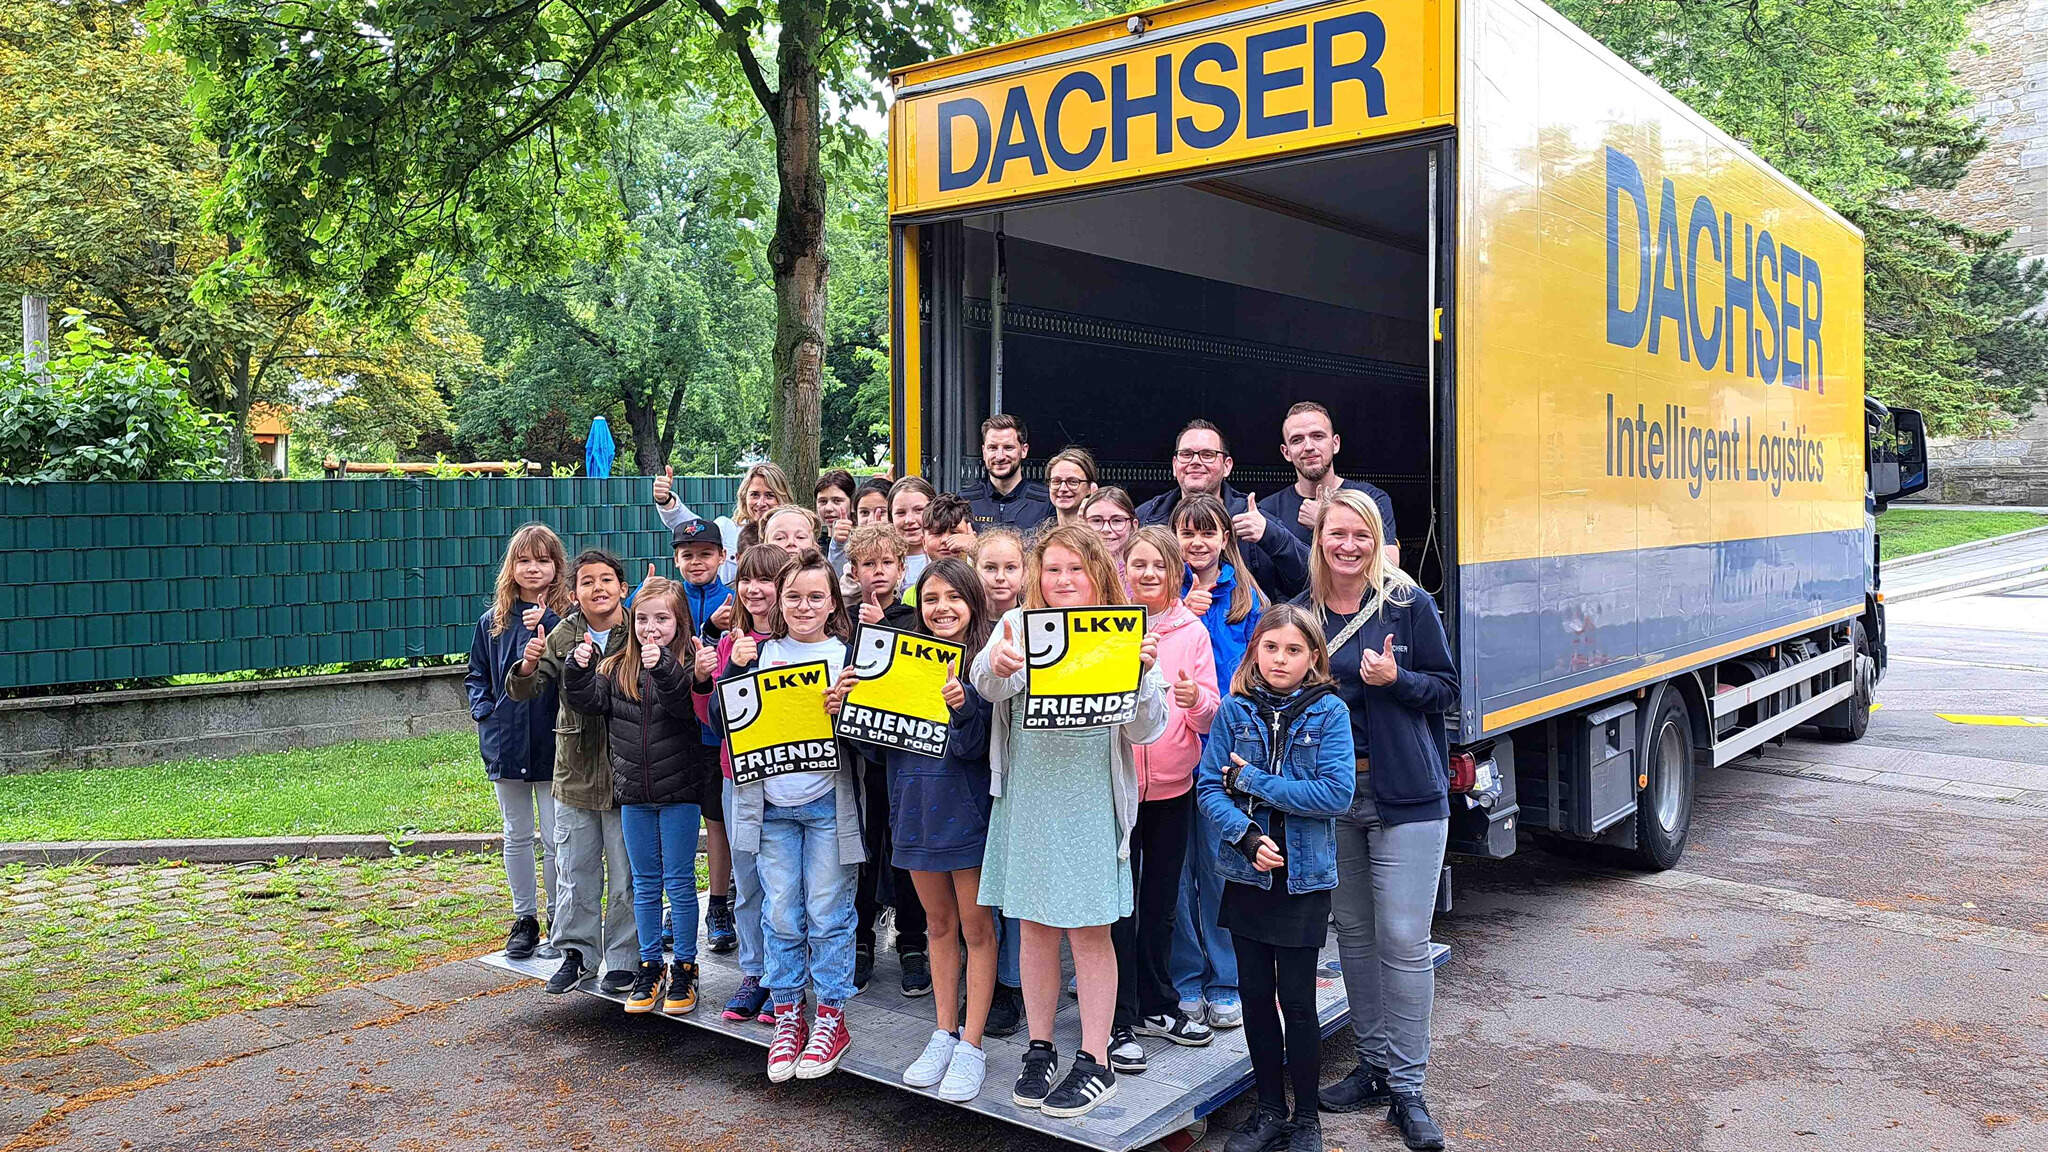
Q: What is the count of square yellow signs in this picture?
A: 3